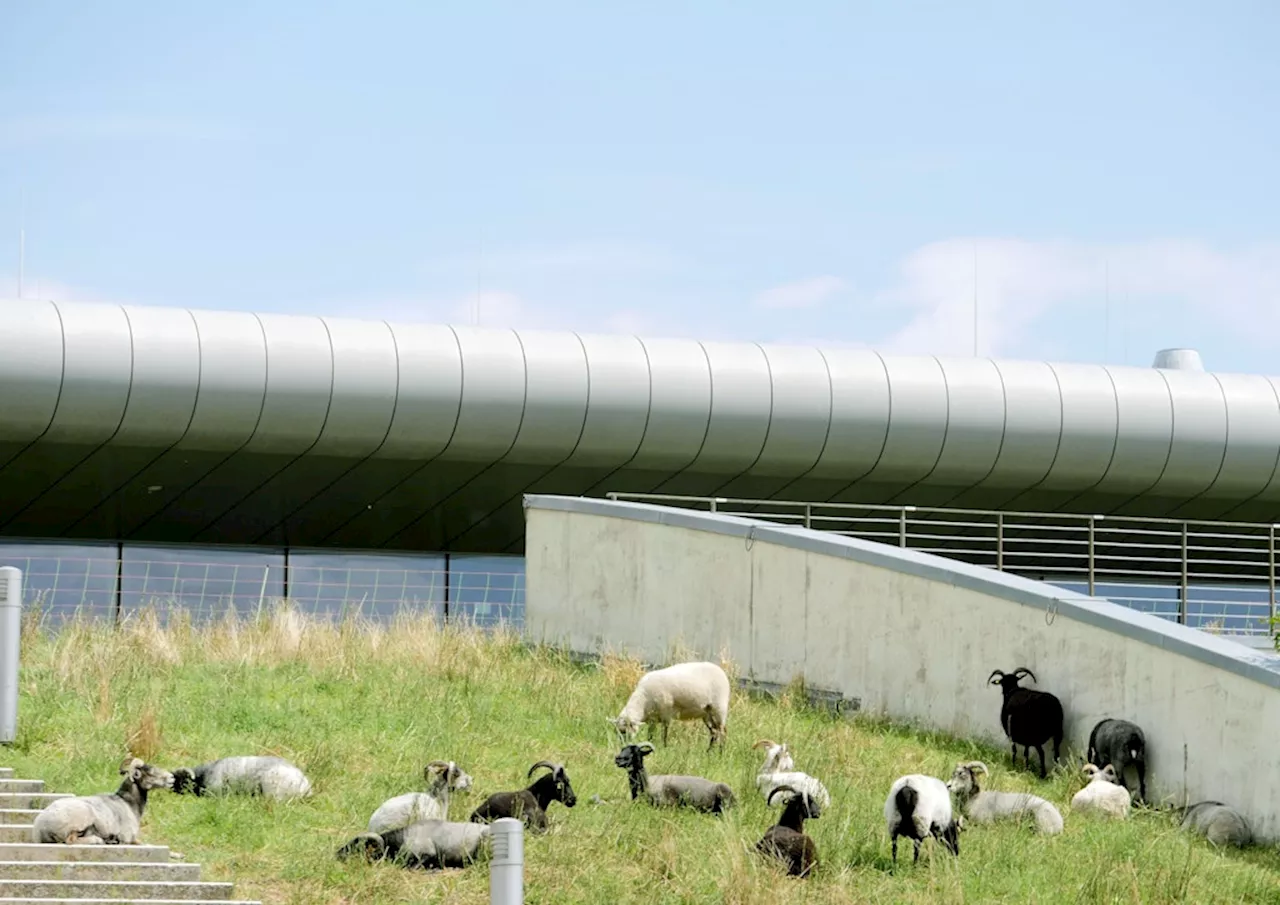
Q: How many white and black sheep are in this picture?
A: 15